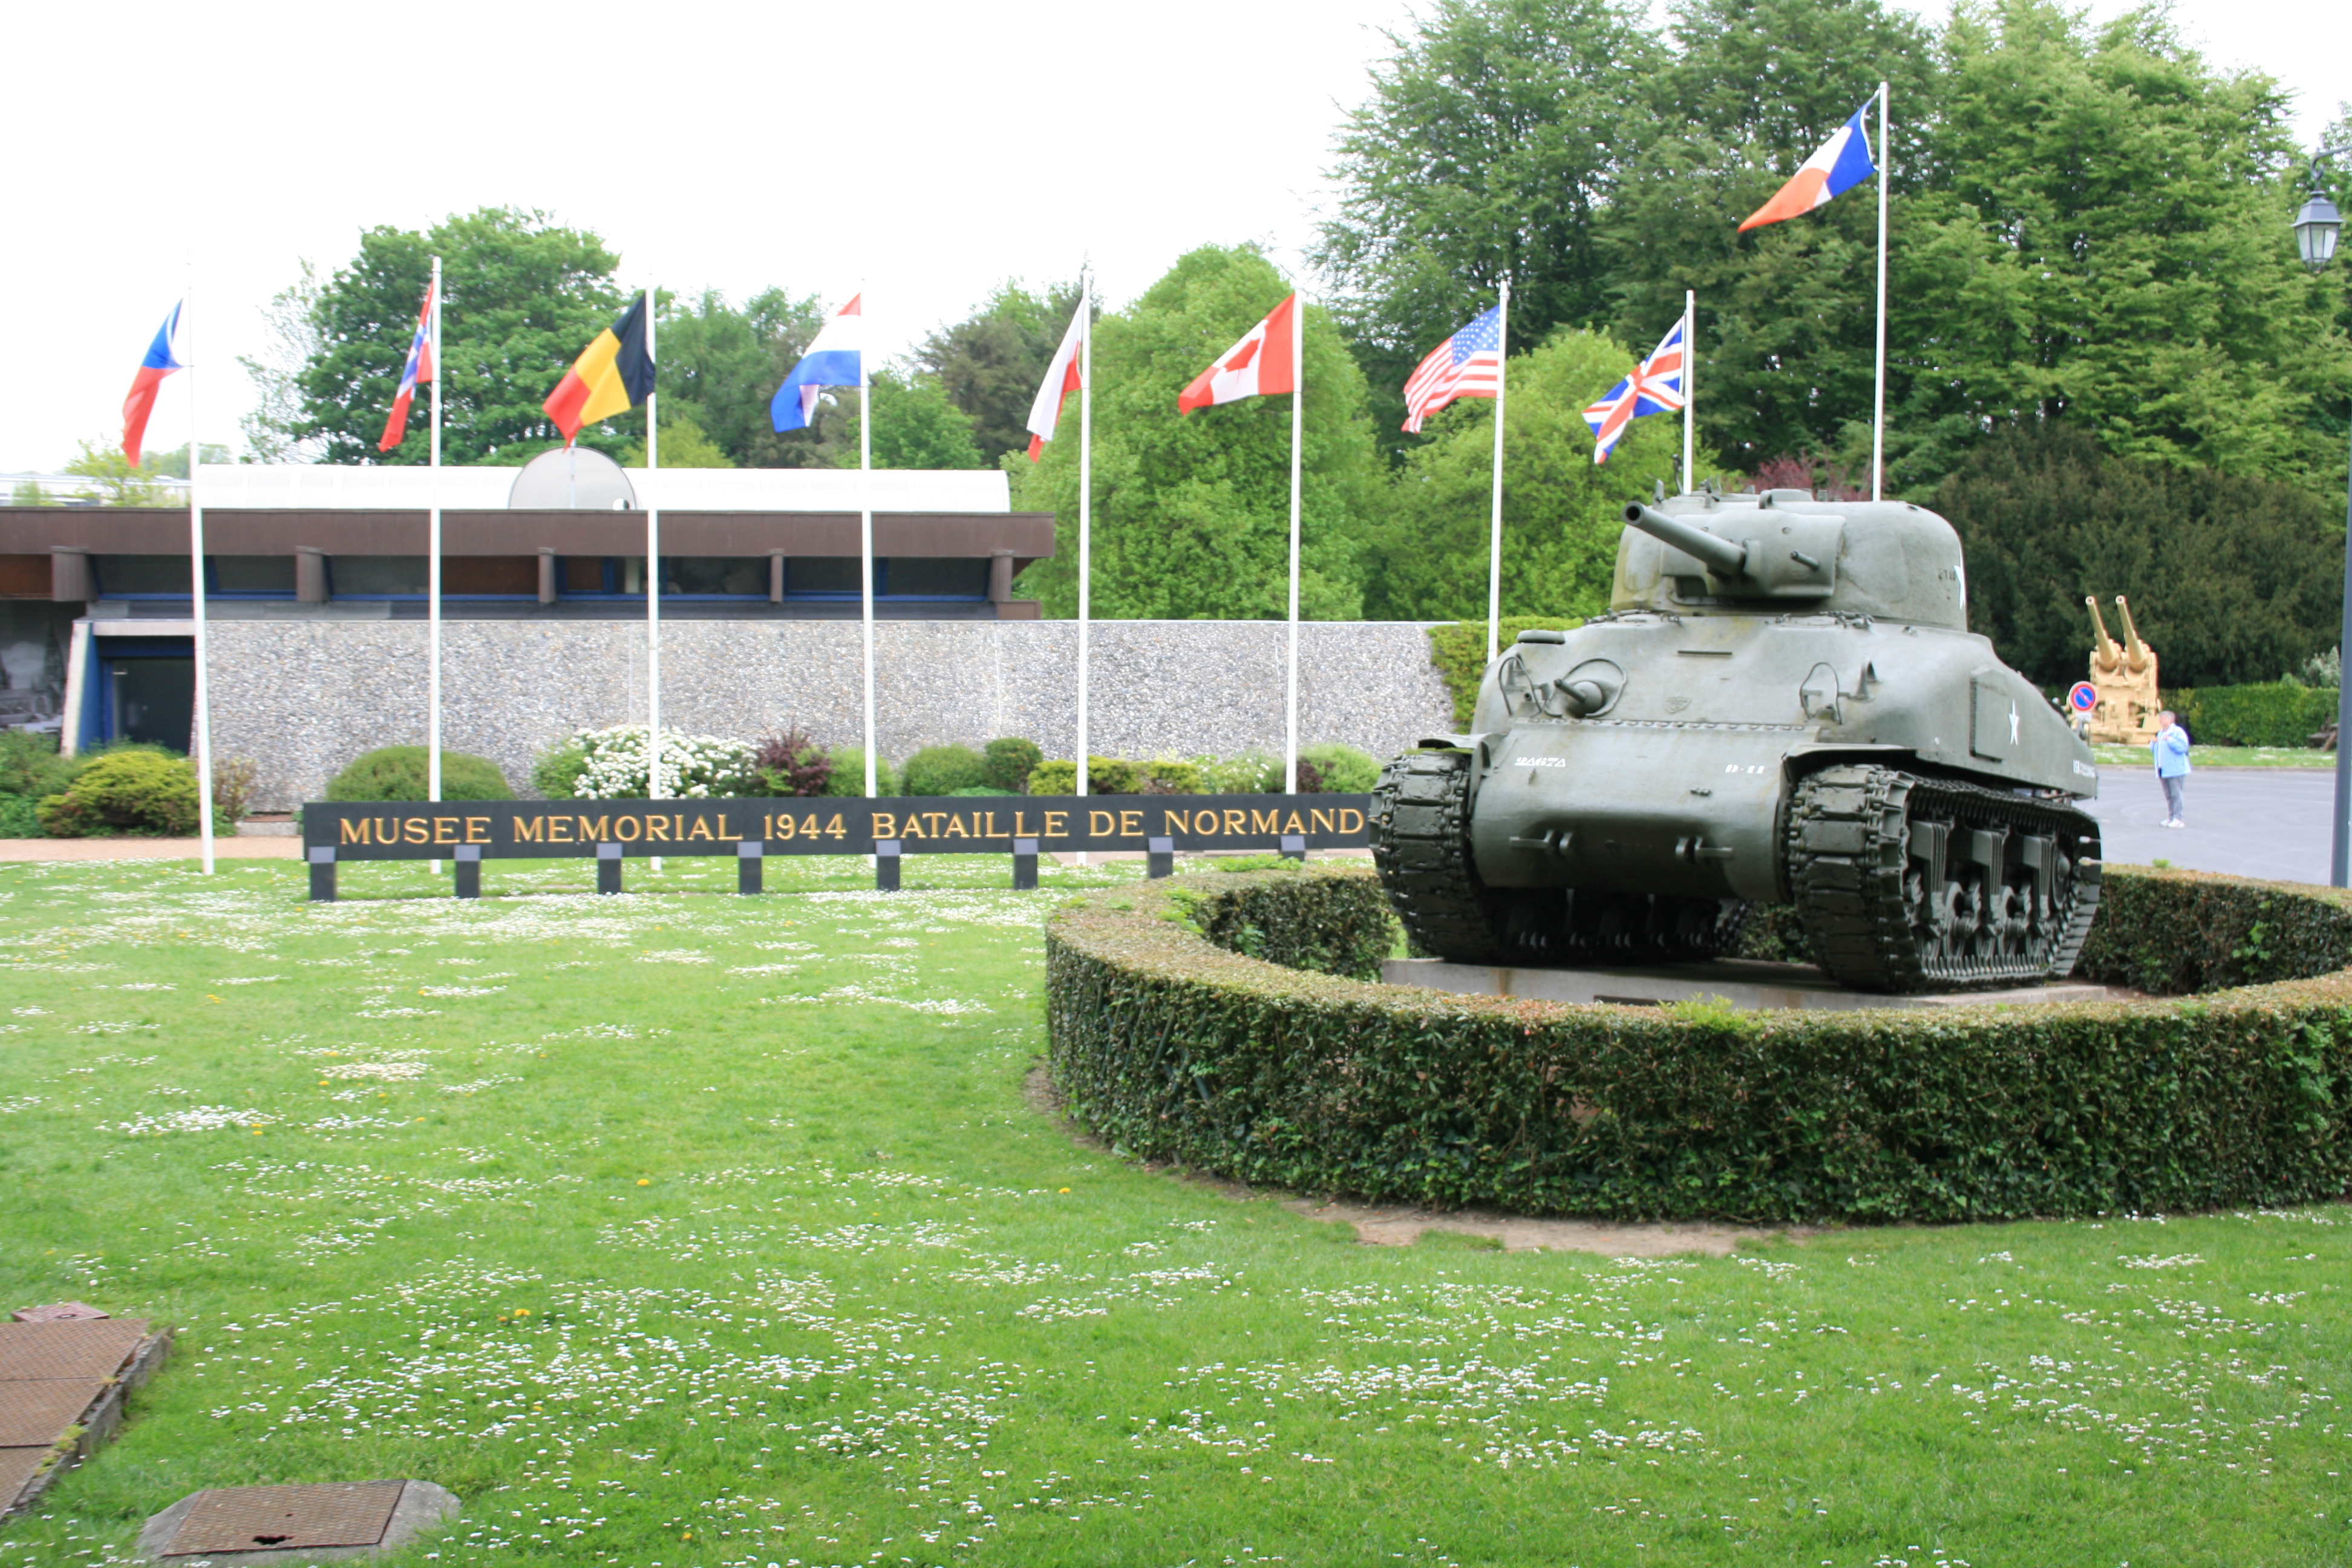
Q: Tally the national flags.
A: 9